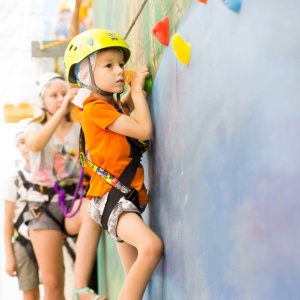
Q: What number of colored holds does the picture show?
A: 6